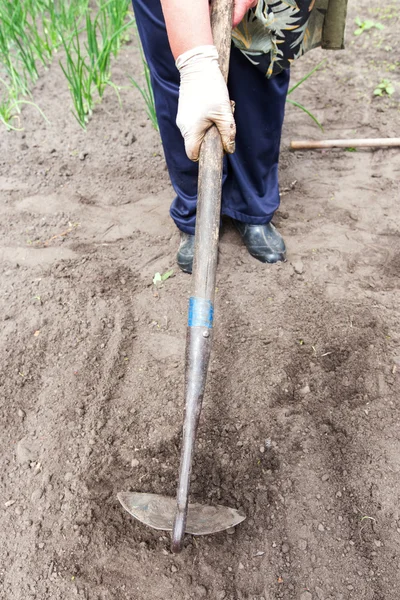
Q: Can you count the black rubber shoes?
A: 2